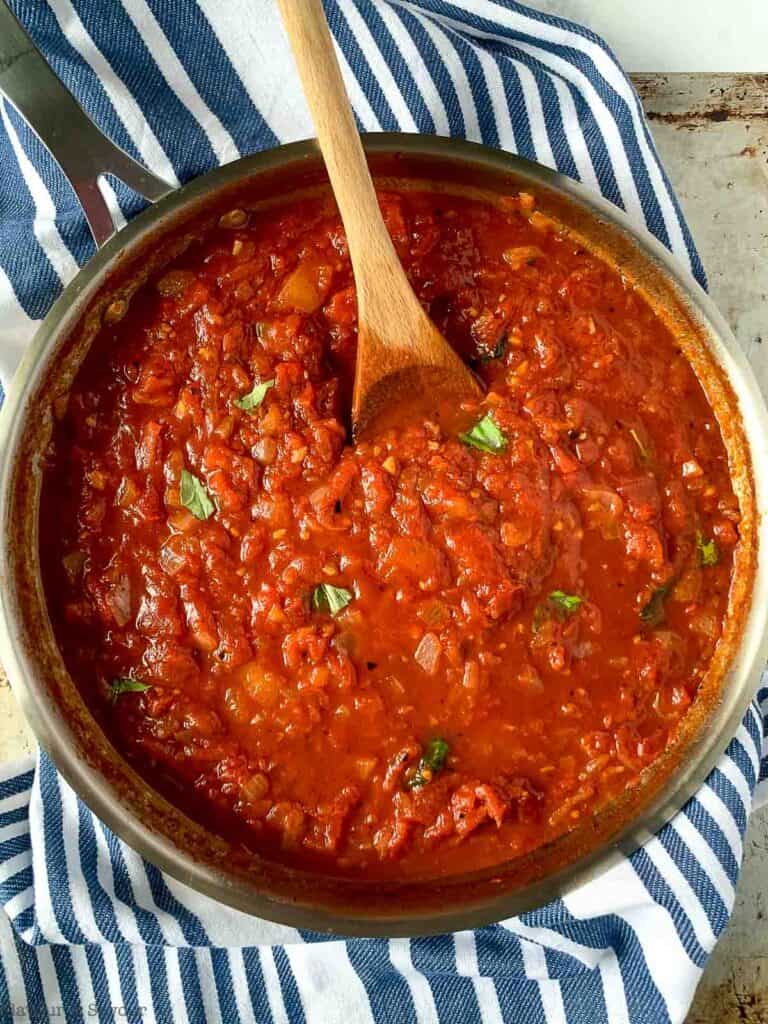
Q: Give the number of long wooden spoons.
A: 1